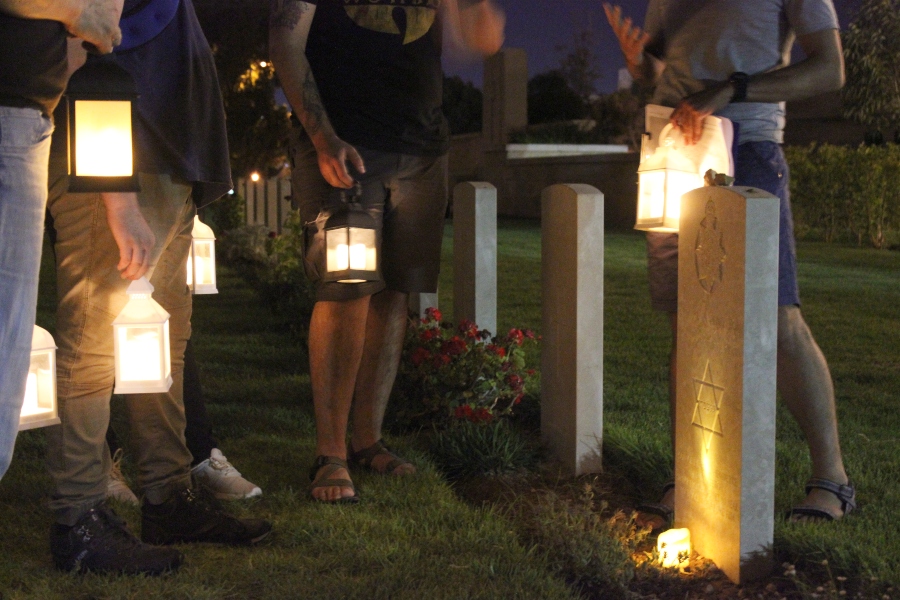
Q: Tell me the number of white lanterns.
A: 4